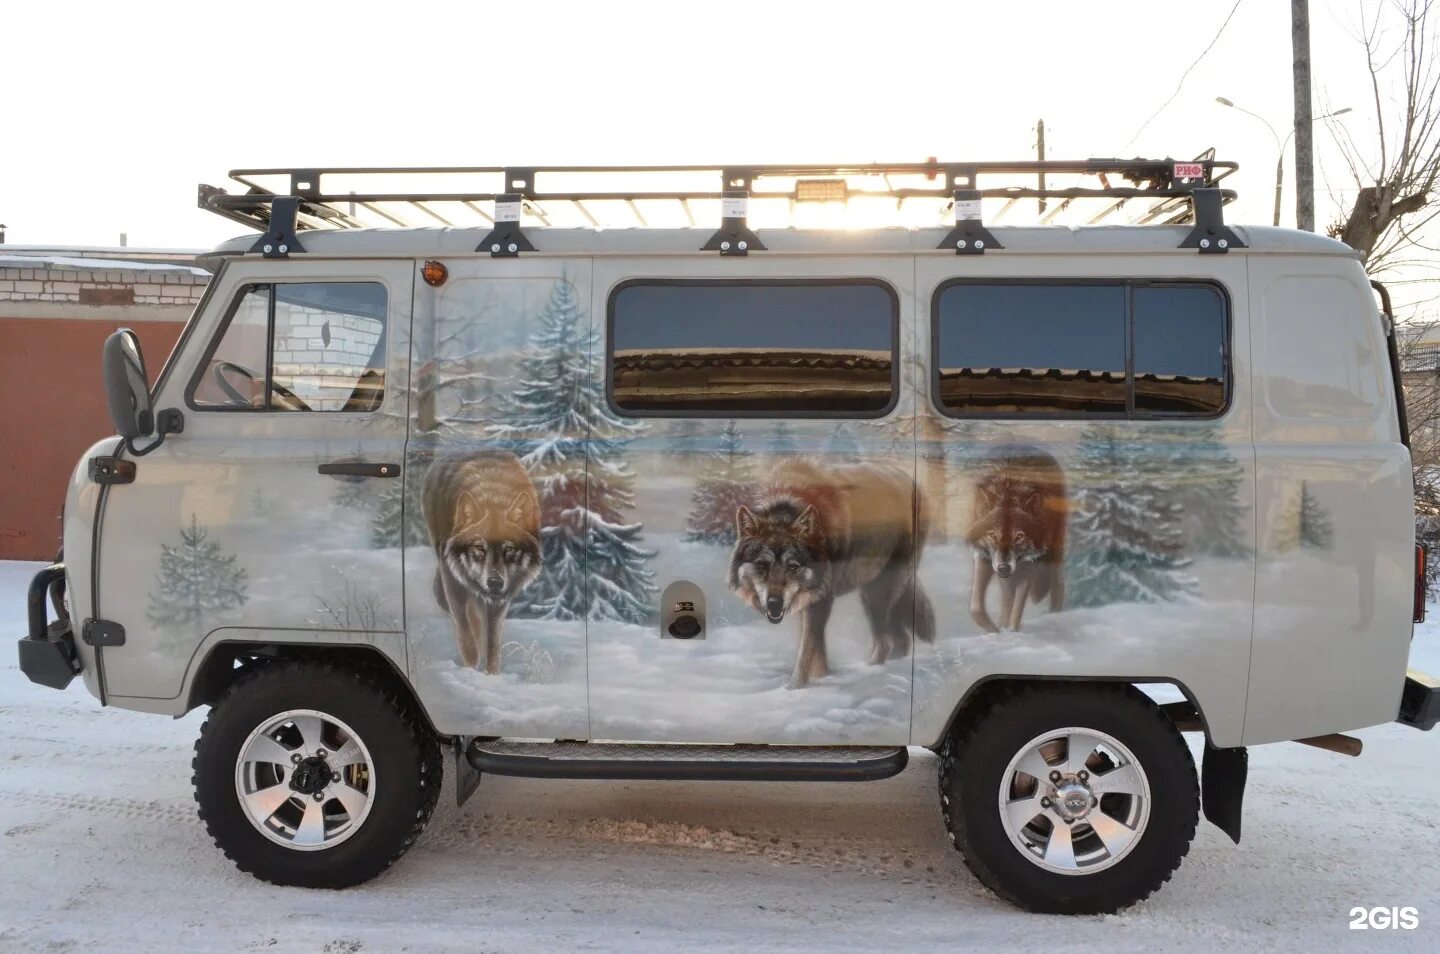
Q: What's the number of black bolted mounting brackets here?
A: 5